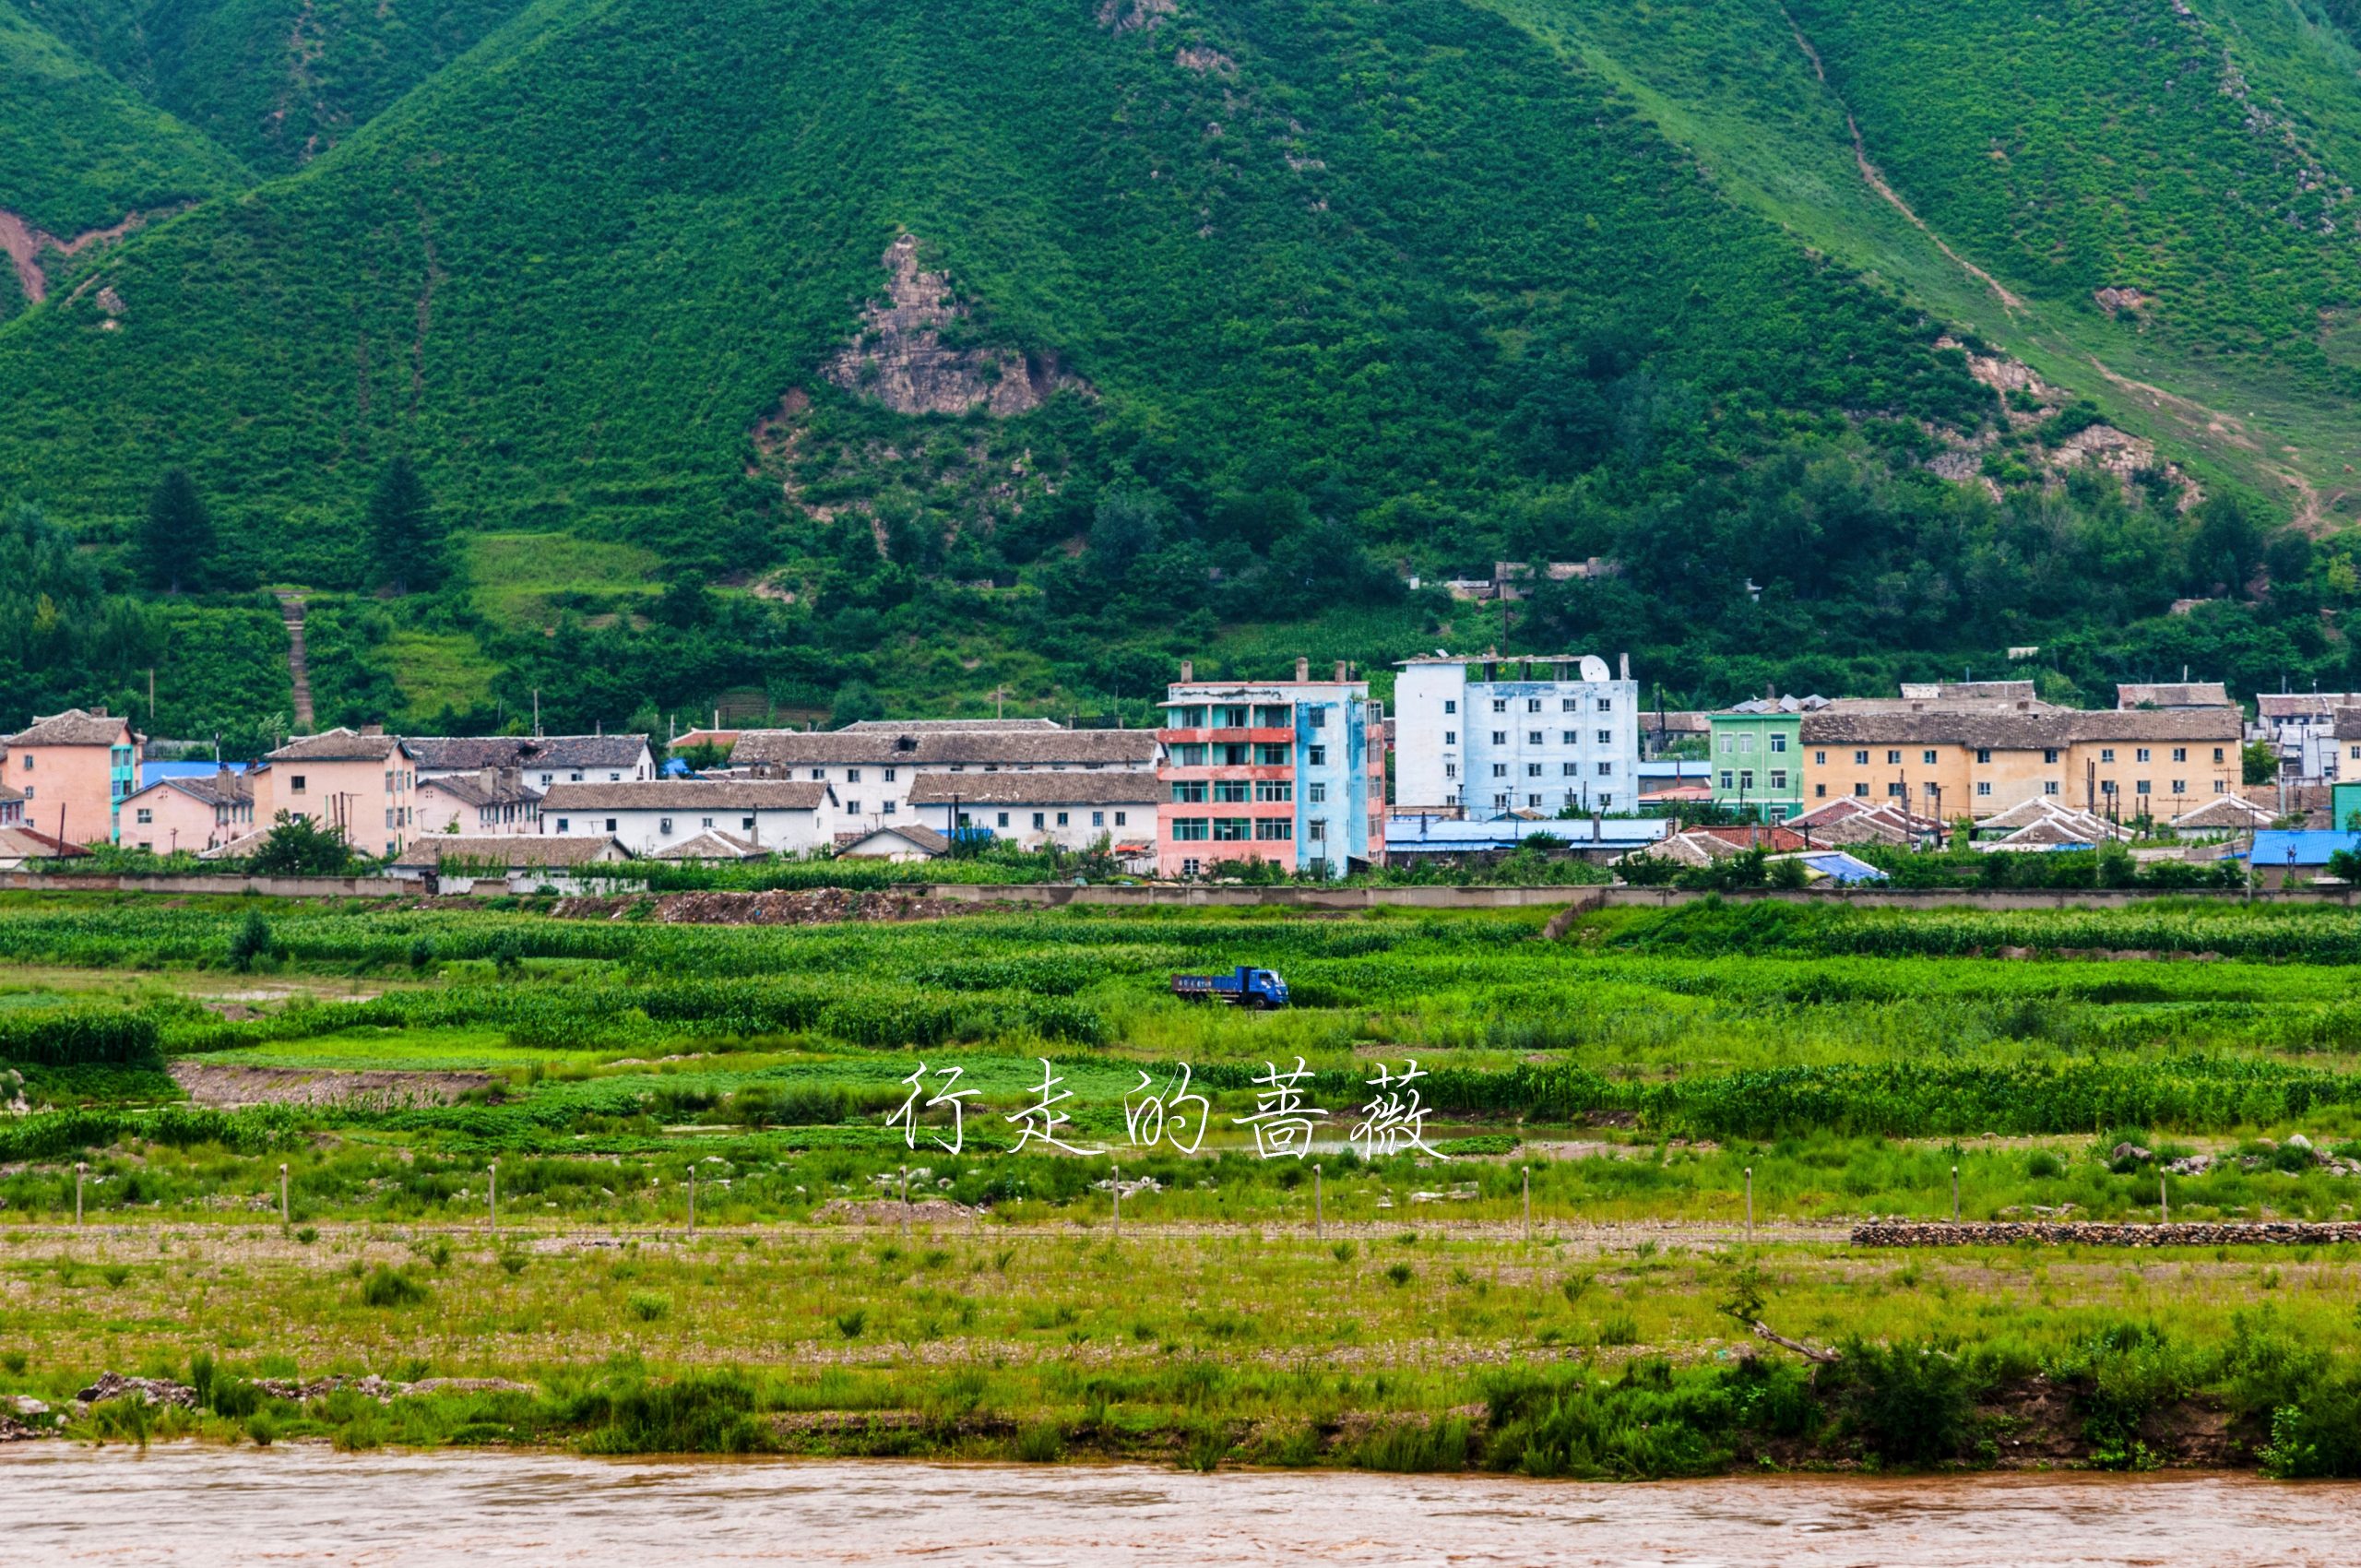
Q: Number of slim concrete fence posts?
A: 11